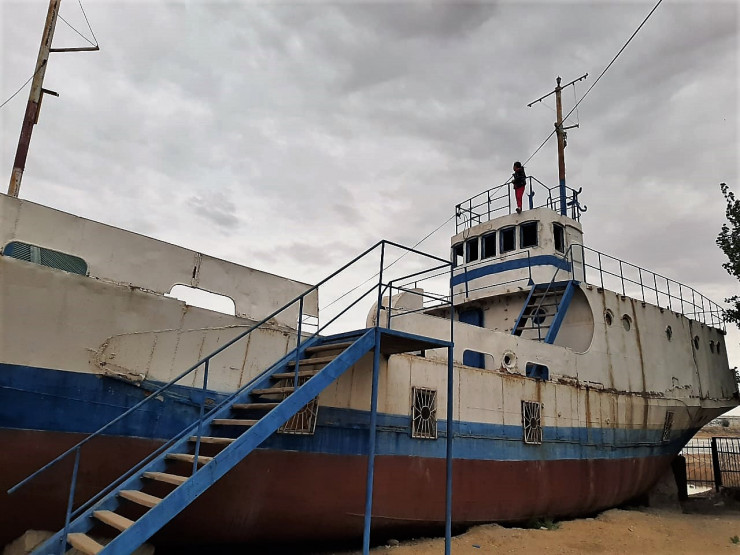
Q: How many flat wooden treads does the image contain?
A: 12